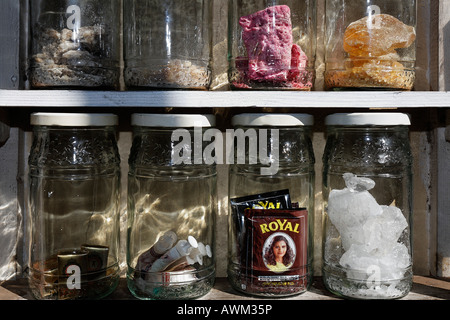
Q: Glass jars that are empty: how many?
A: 0